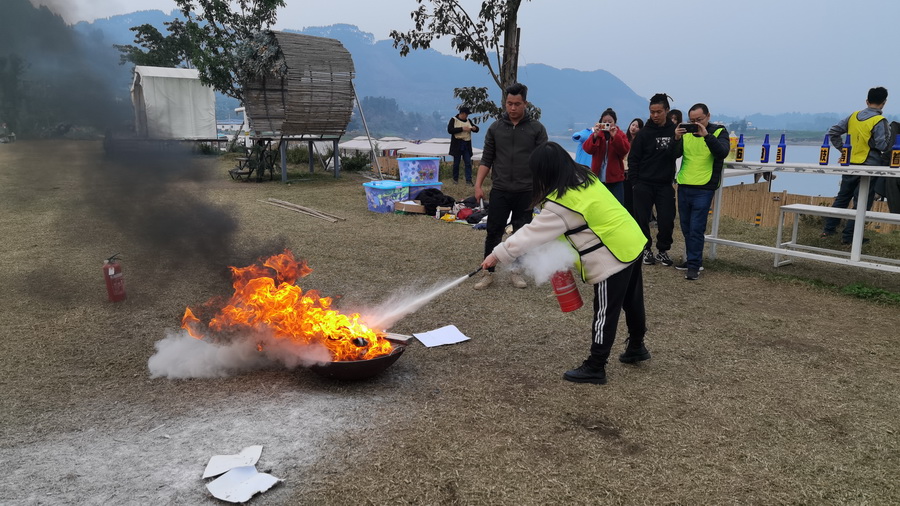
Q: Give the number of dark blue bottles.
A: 6